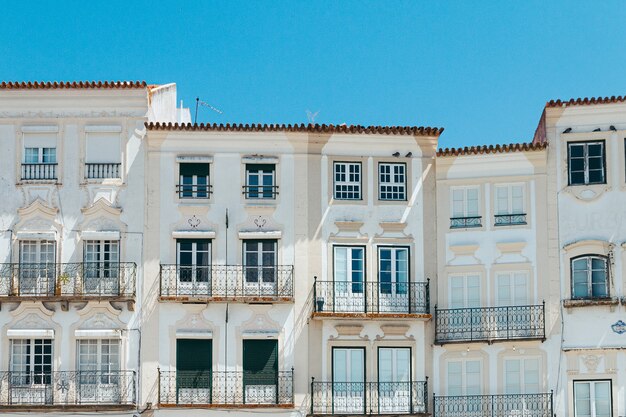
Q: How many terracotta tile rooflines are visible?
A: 4